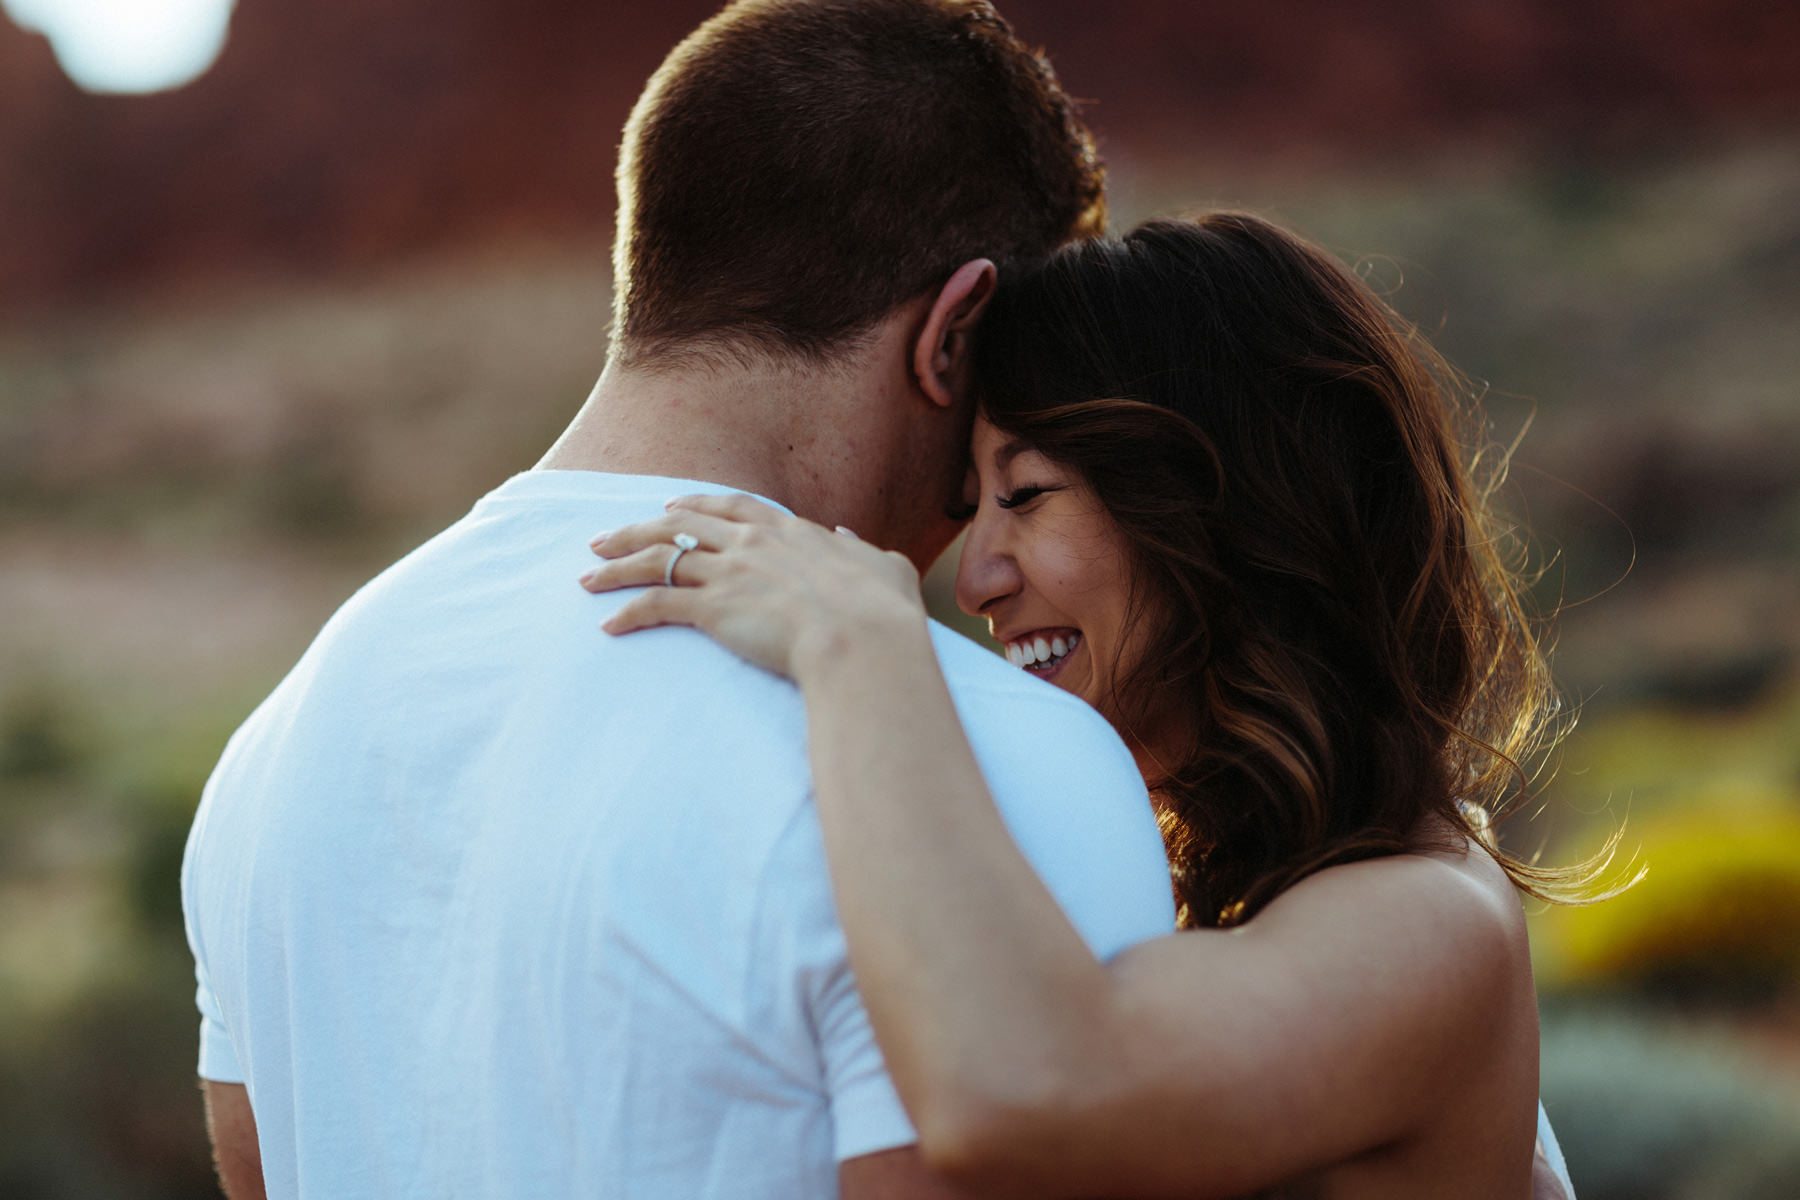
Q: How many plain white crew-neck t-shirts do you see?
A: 1